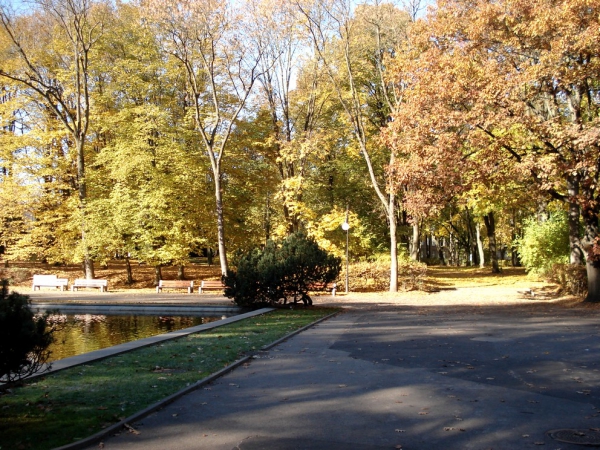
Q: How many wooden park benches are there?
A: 5